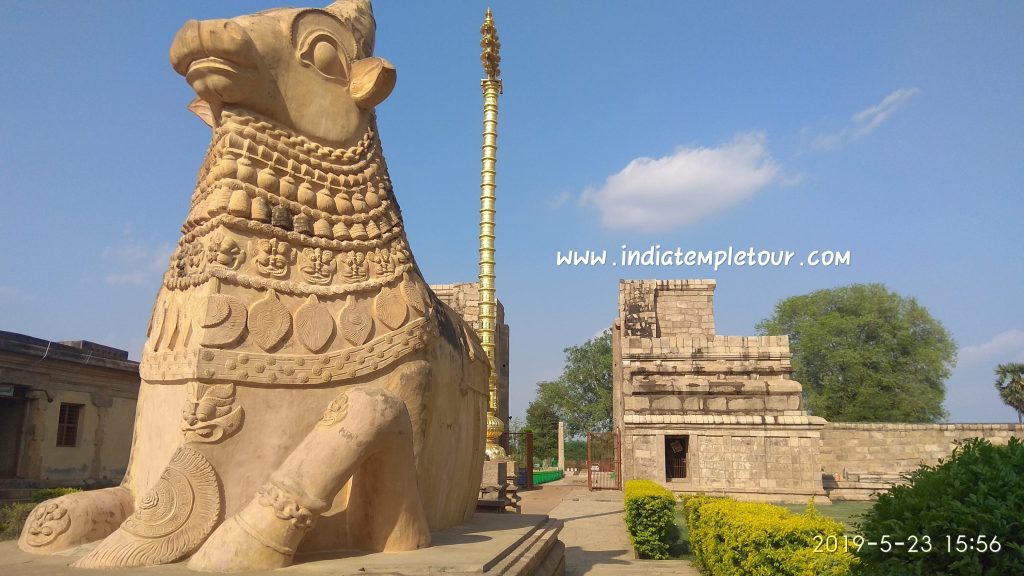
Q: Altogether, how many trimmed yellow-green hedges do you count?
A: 2